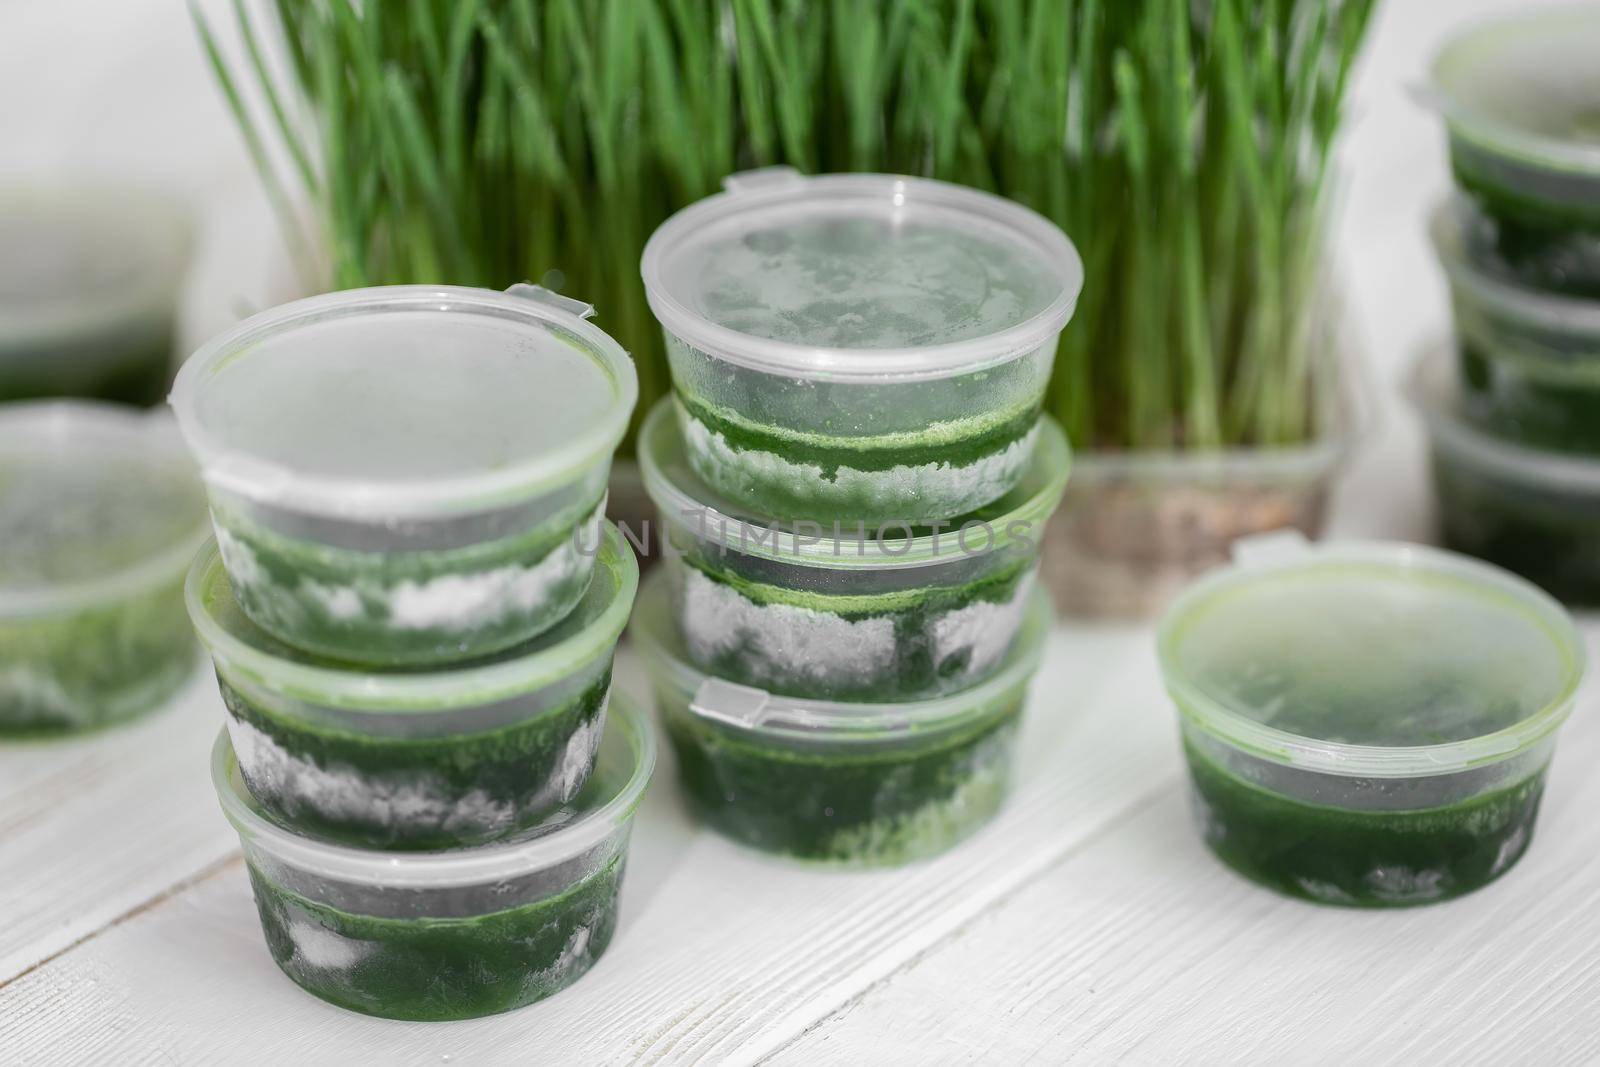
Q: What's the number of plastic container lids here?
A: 12